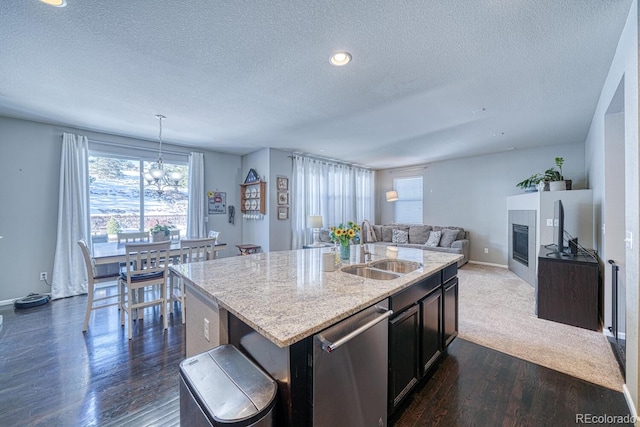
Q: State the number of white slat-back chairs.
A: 6